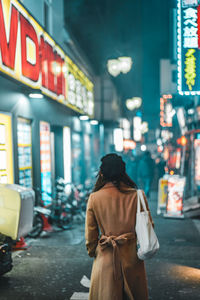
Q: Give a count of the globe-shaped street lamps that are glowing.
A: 4